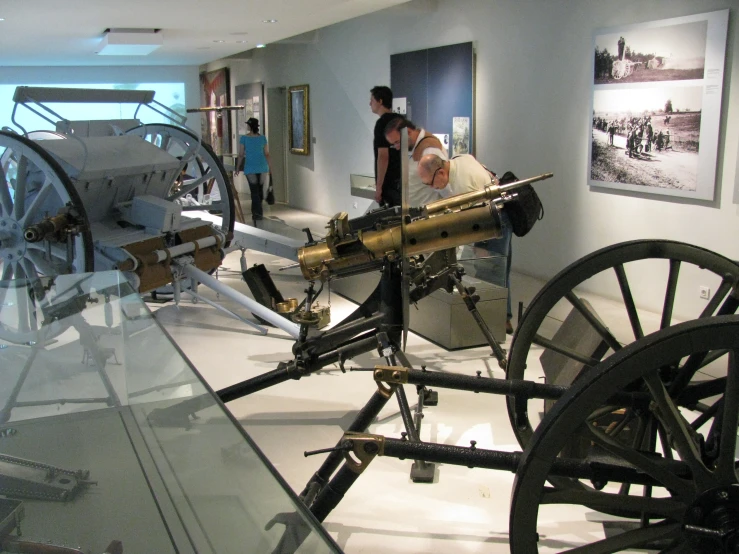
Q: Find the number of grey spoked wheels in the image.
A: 2